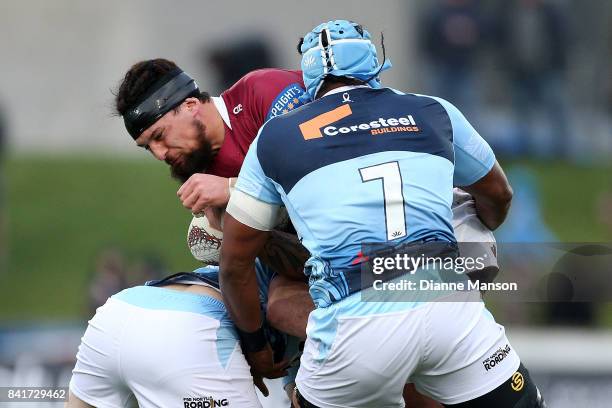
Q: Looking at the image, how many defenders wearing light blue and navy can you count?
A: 2